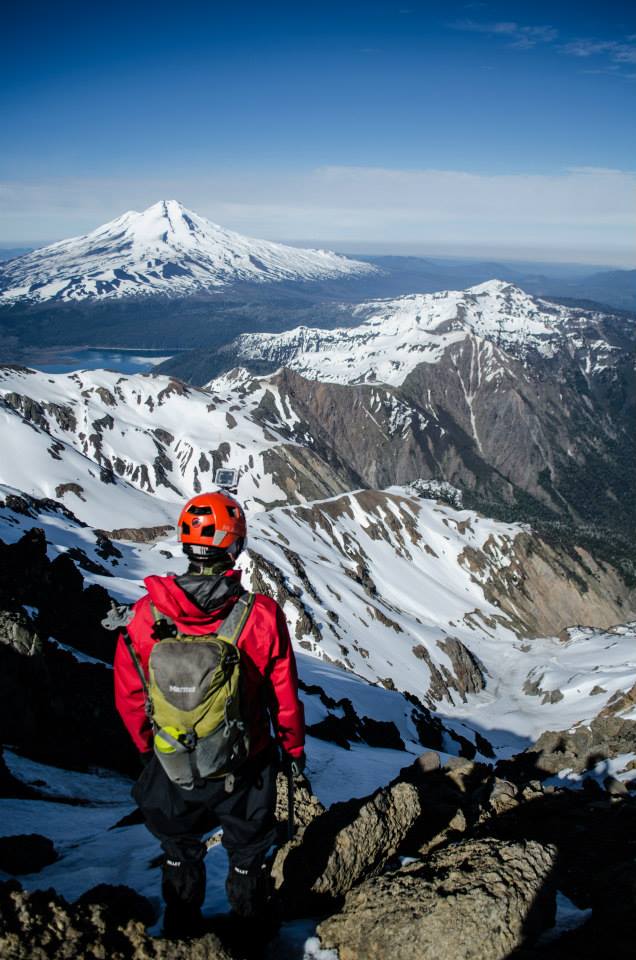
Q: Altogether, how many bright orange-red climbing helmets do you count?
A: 1